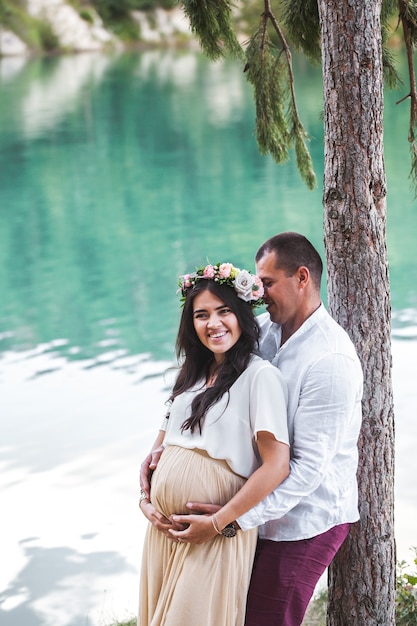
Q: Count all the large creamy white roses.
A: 1